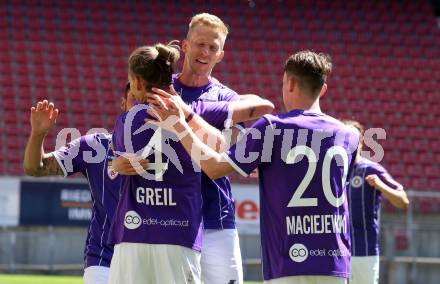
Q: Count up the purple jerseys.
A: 5